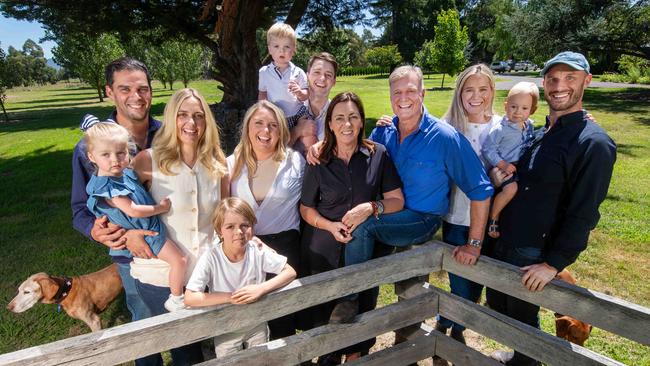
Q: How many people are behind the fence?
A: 12